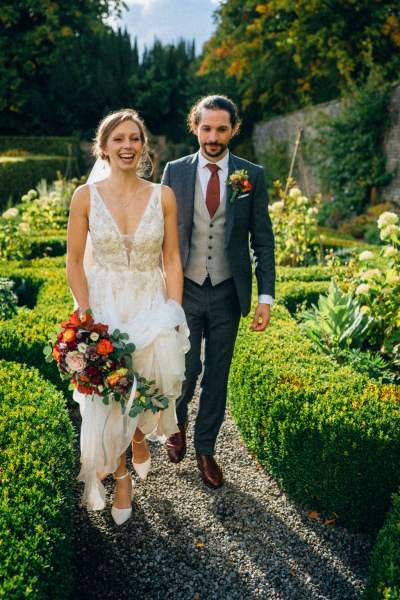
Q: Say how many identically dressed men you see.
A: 0